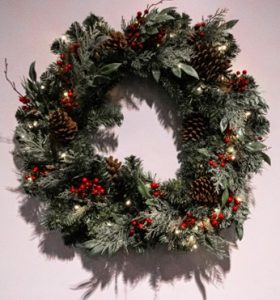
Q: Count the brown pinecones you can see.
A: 6